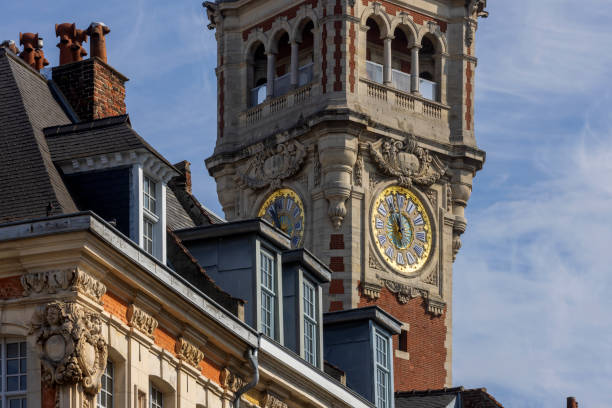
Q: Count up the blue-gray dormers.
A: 3